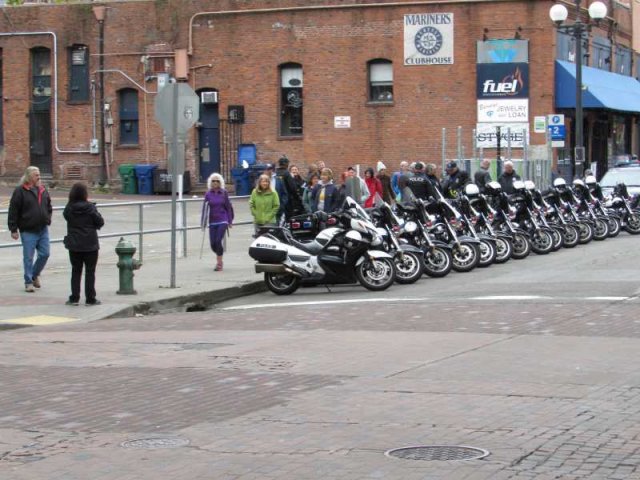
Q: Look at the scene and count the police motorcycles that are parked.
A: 14